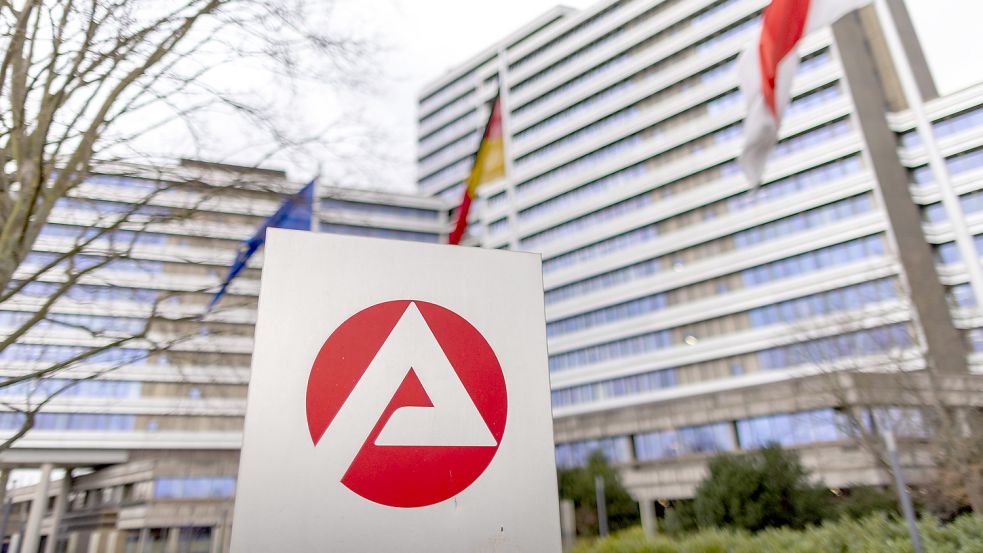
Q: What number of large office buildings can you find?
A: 2